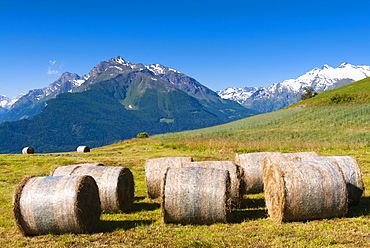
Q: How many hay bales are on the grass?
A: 12